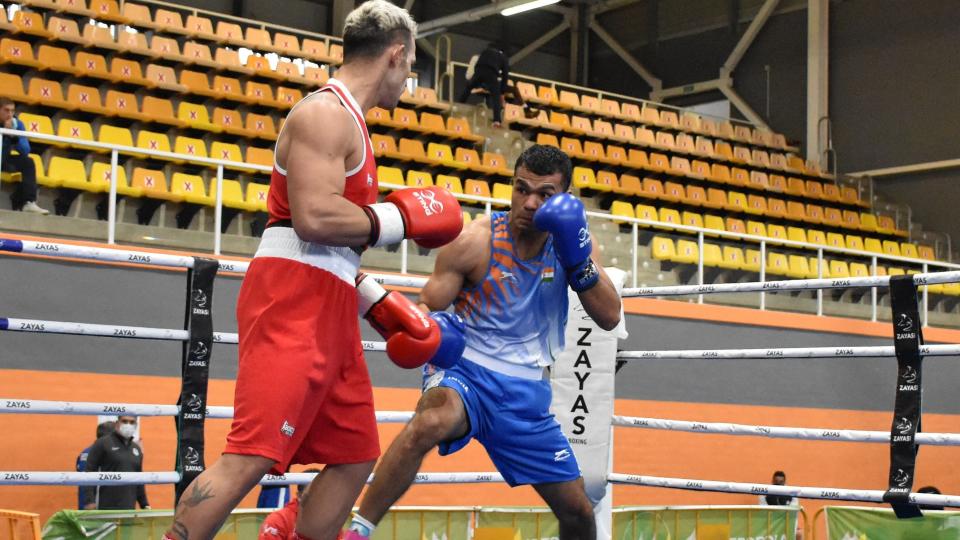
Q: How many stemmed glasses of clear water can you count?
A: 0